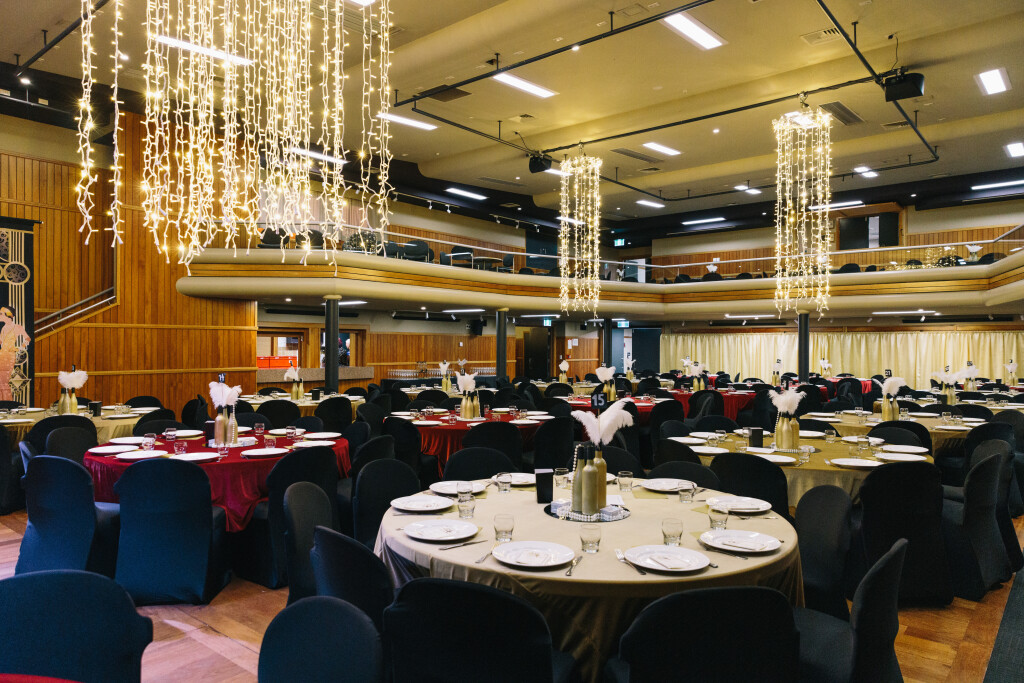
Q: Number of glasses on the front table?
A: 10